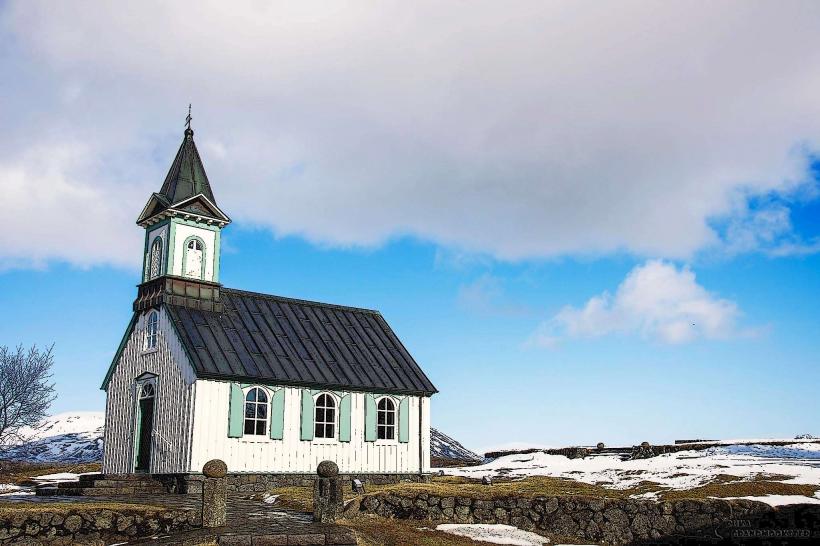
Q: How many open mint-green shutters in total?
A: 6